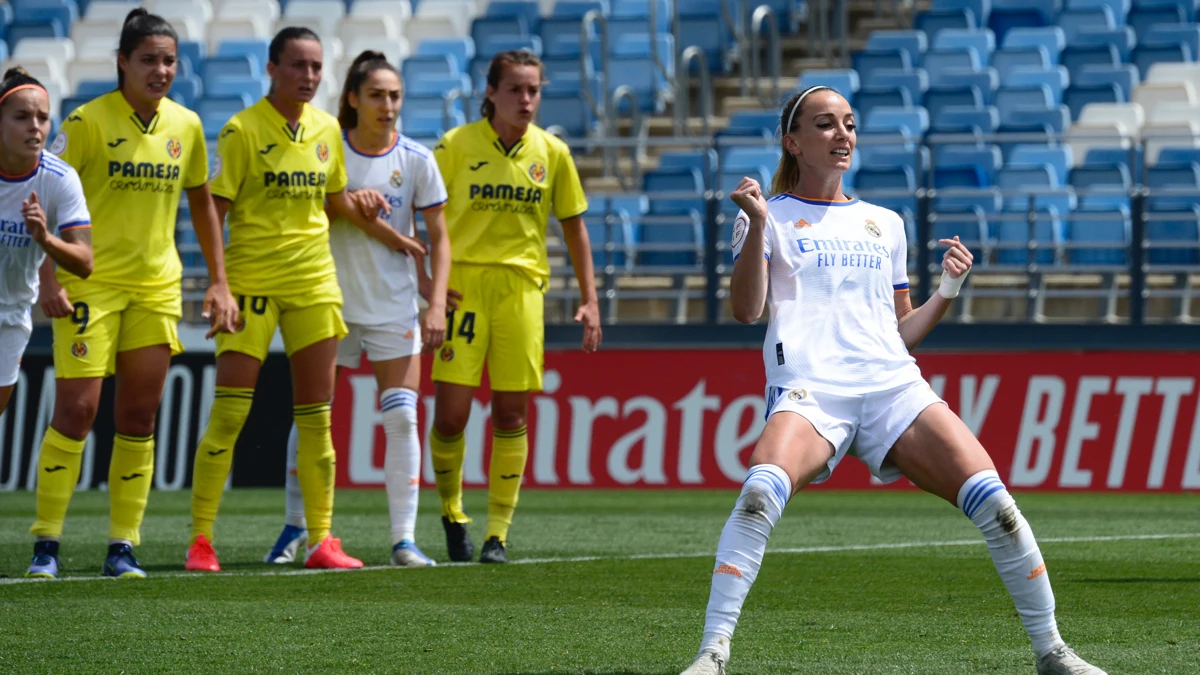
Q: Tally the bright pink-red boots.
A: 2